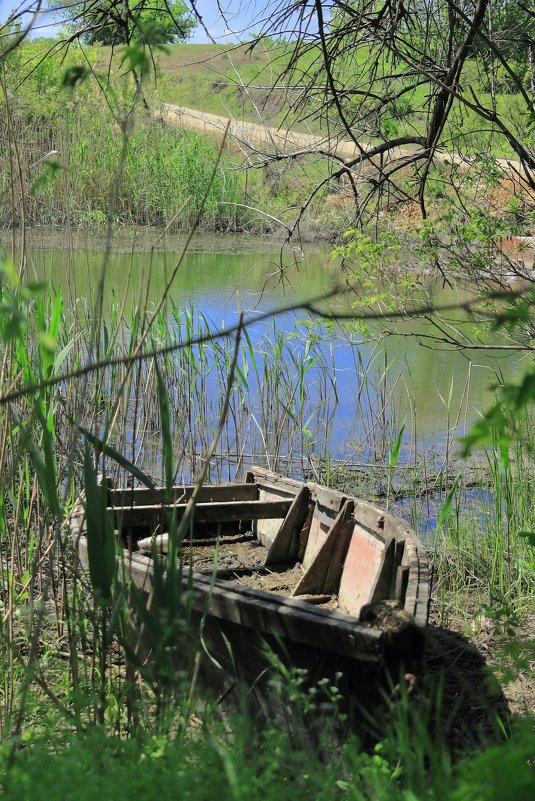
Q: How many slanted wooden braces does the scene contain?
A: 3